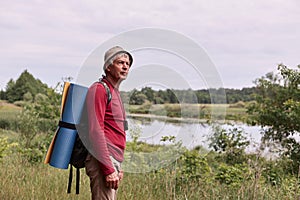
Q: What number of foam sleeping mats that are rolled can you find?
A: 1